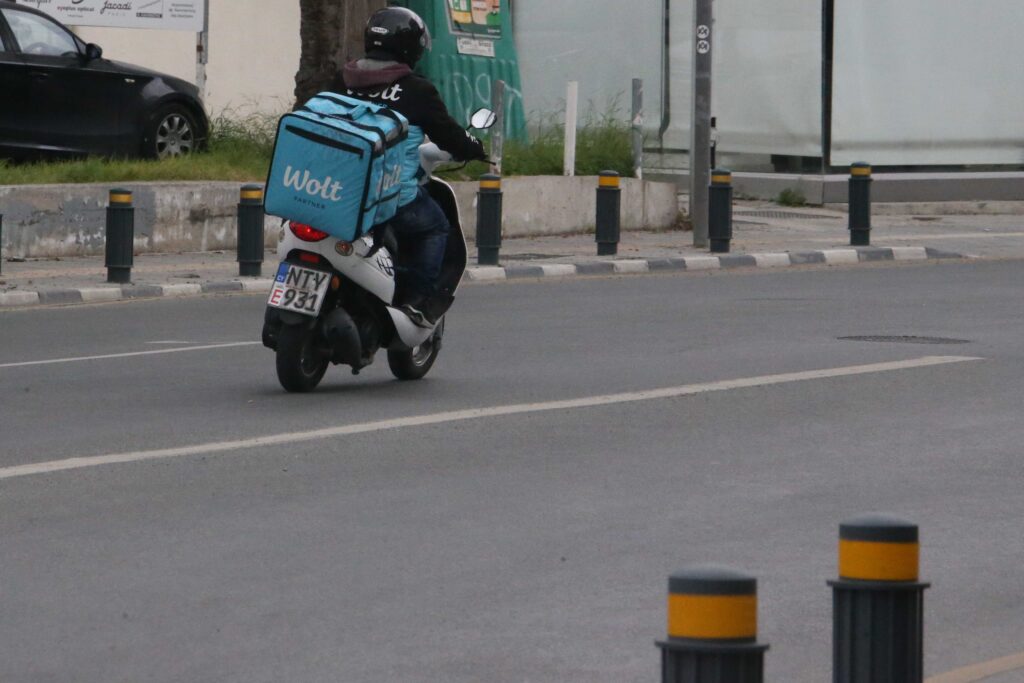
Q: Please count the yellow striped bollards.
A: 8